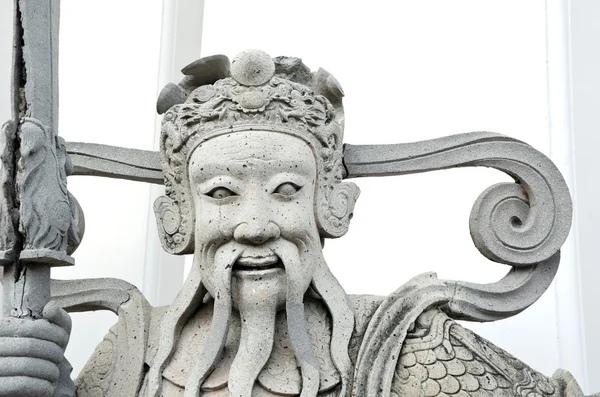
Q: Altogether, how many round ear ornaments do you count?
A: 2